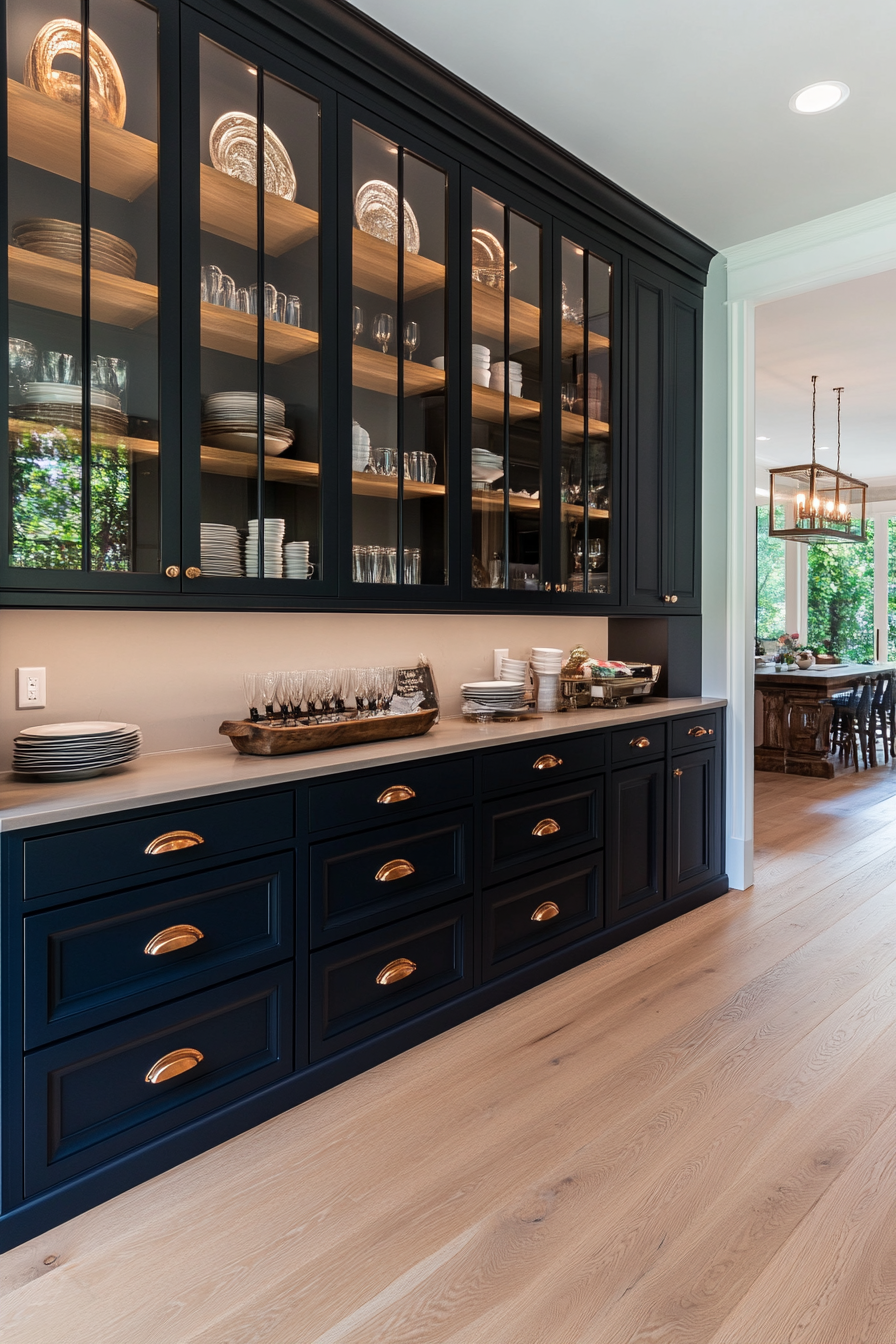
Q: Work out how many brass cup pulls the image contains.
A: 11